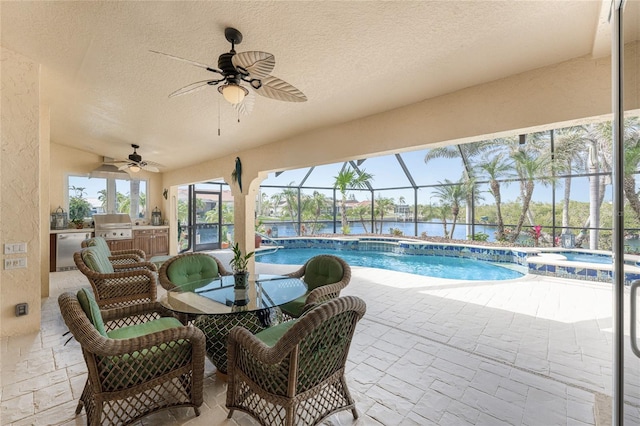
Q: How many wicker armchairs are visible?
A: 6